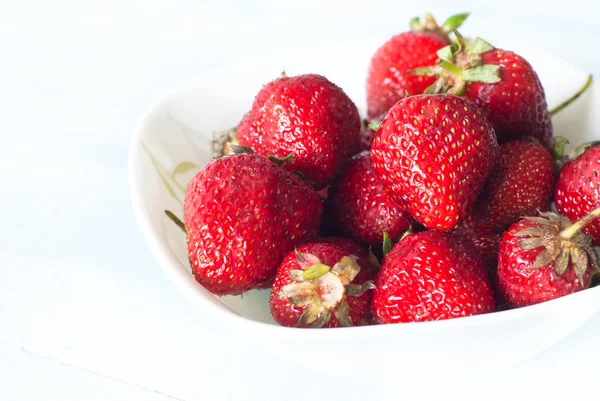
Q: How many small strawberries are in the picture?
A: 11